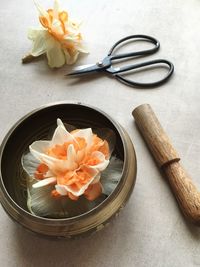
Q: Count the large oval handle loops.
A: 2